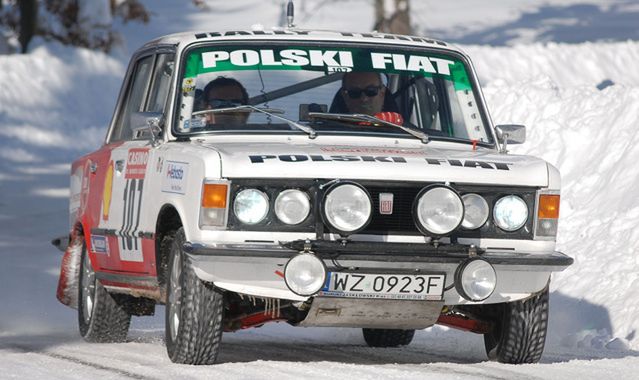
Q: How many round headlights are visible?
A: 8